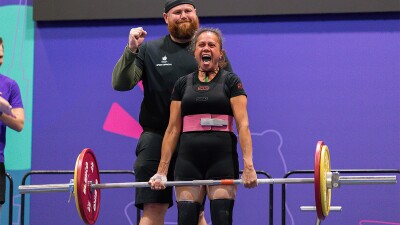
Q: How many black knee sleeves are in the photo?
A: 2